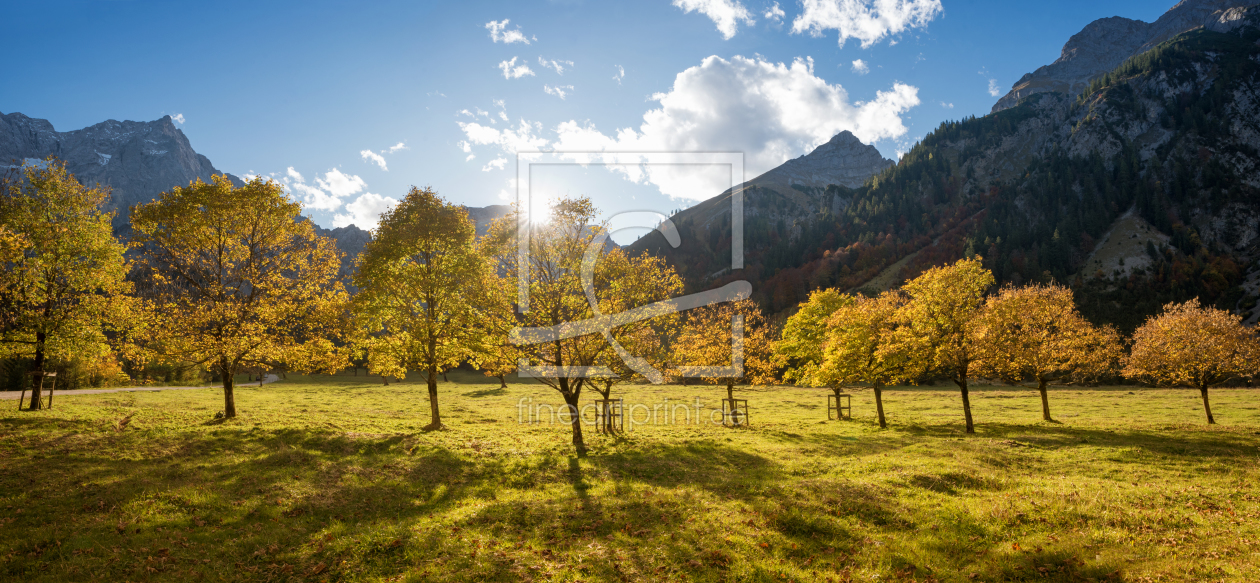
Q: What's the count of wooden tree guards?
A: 4